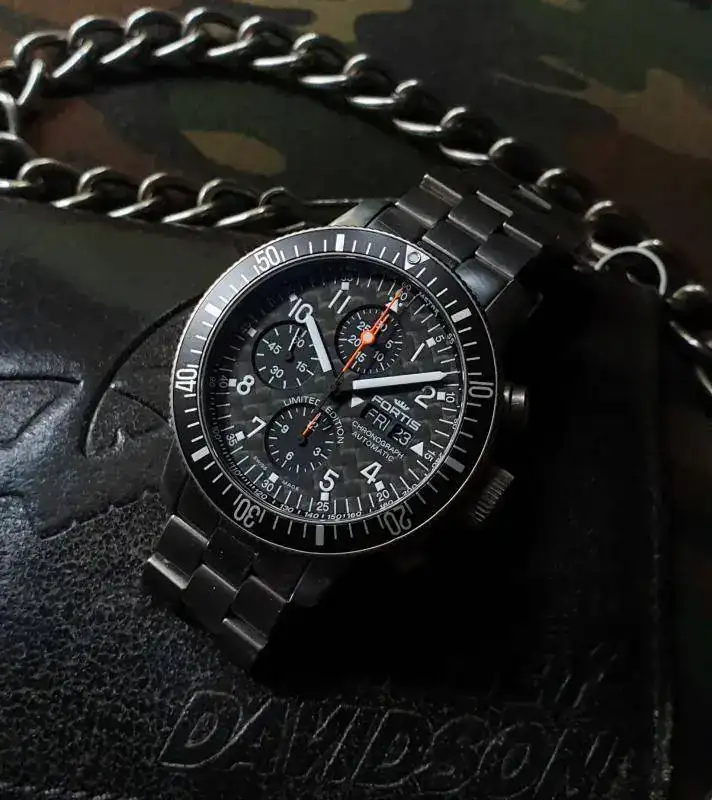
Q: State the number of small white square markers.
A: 10